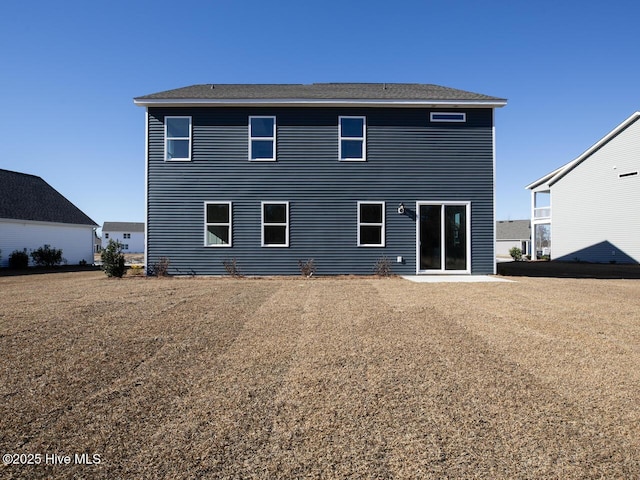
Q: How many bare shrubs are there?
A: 4